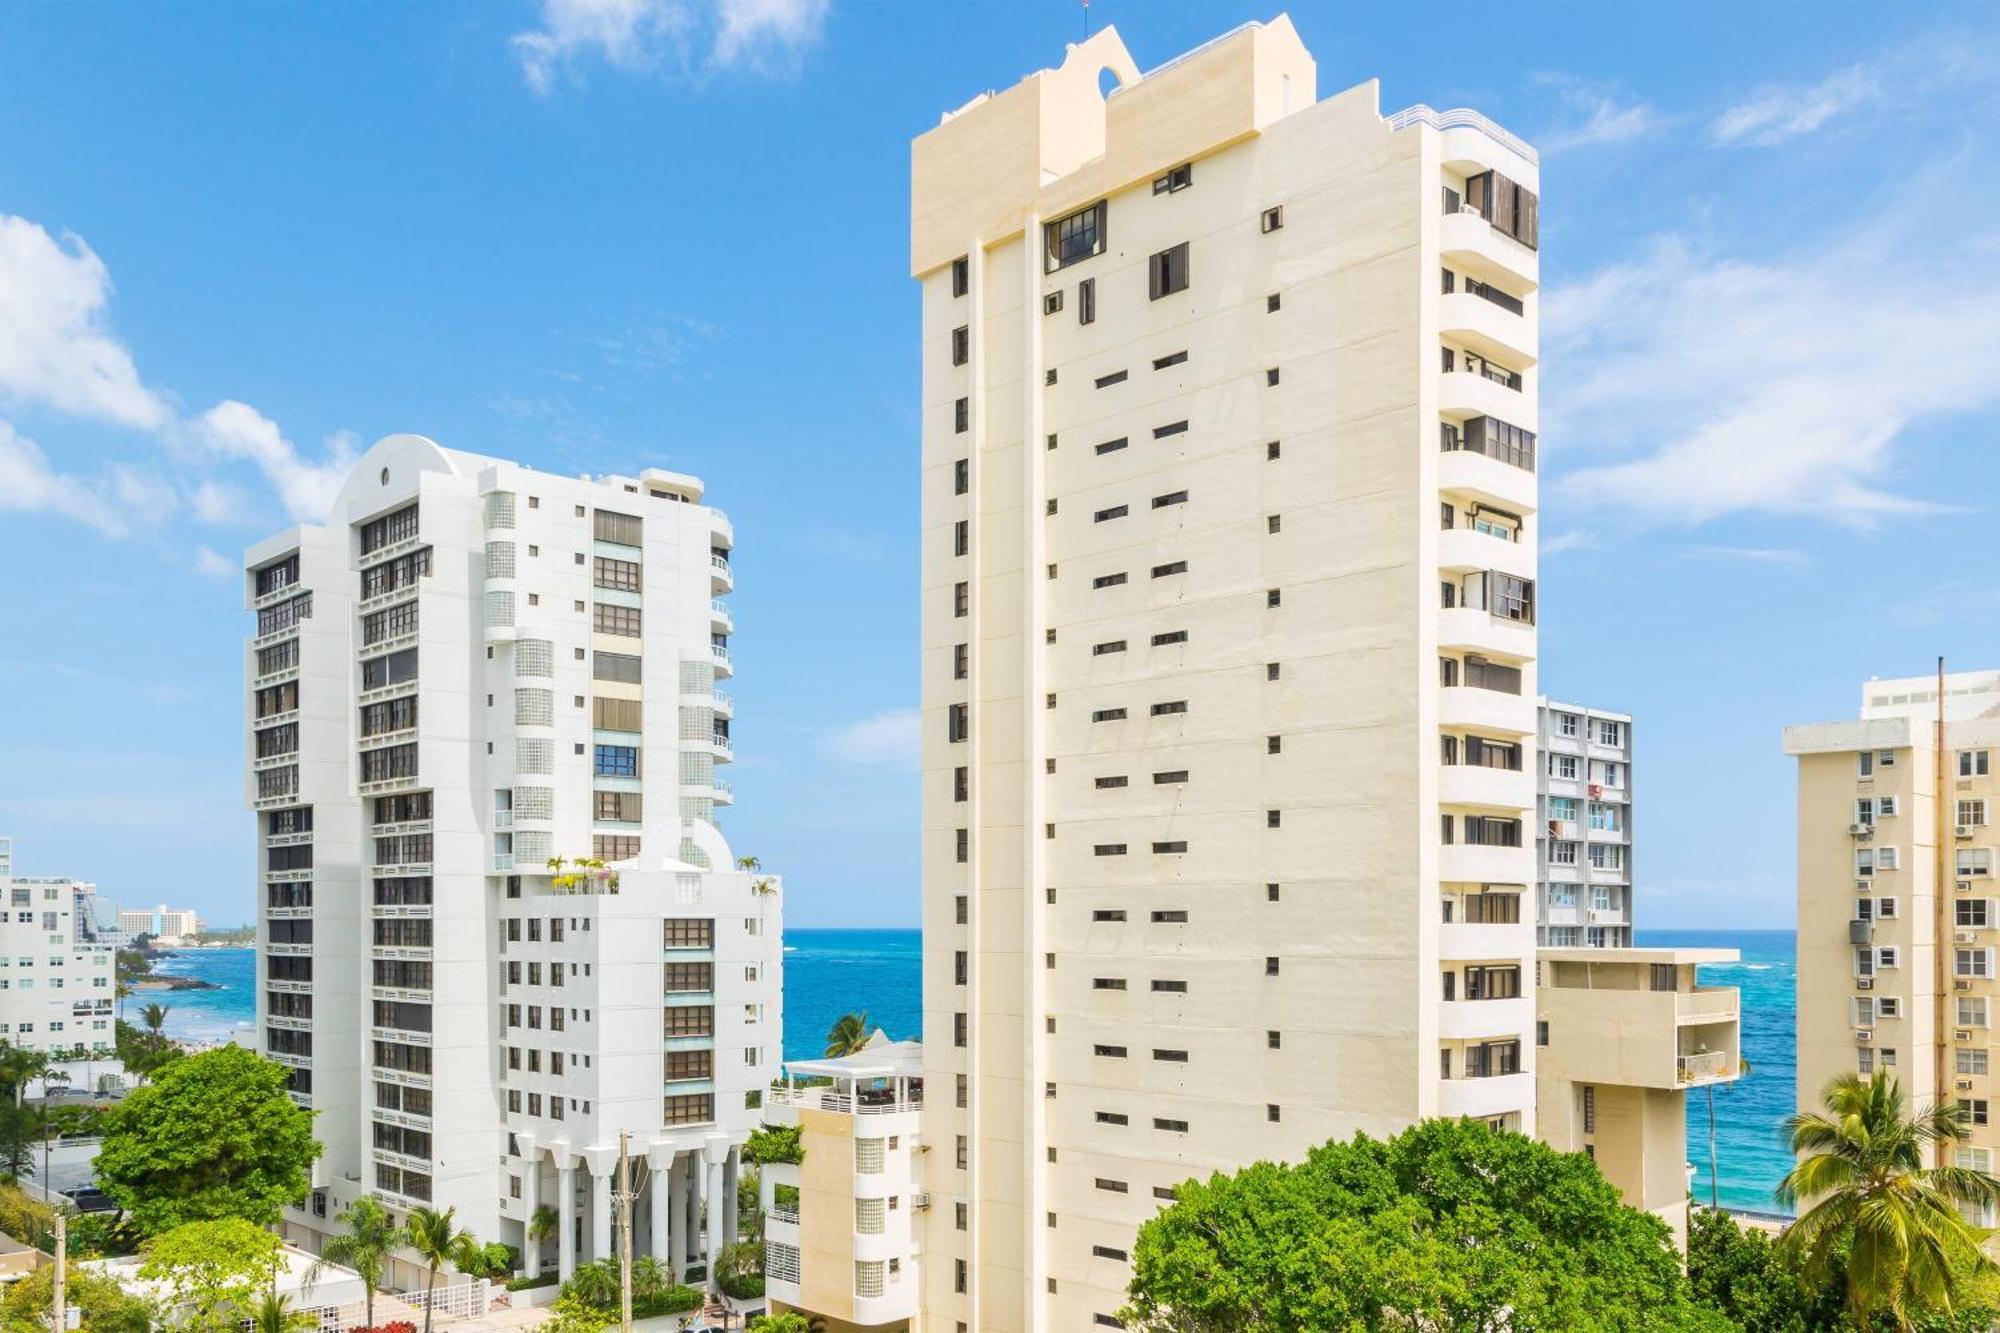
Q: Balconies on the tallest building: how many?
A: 12